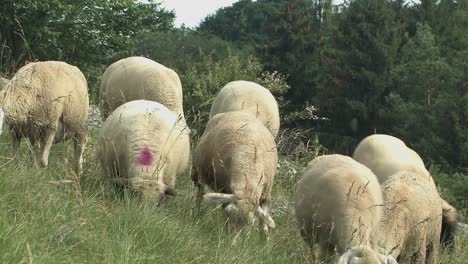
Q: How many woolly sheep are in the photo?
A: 8